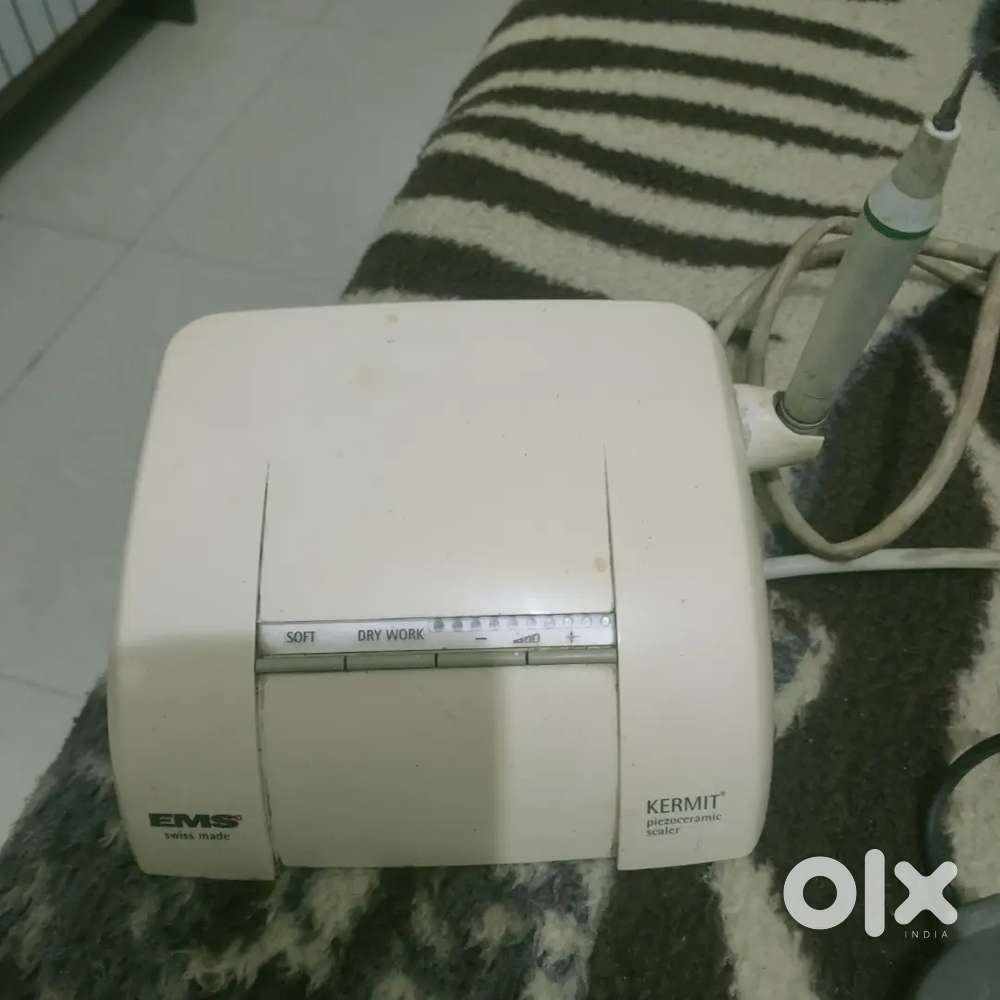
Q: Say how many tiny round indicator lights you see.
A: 10